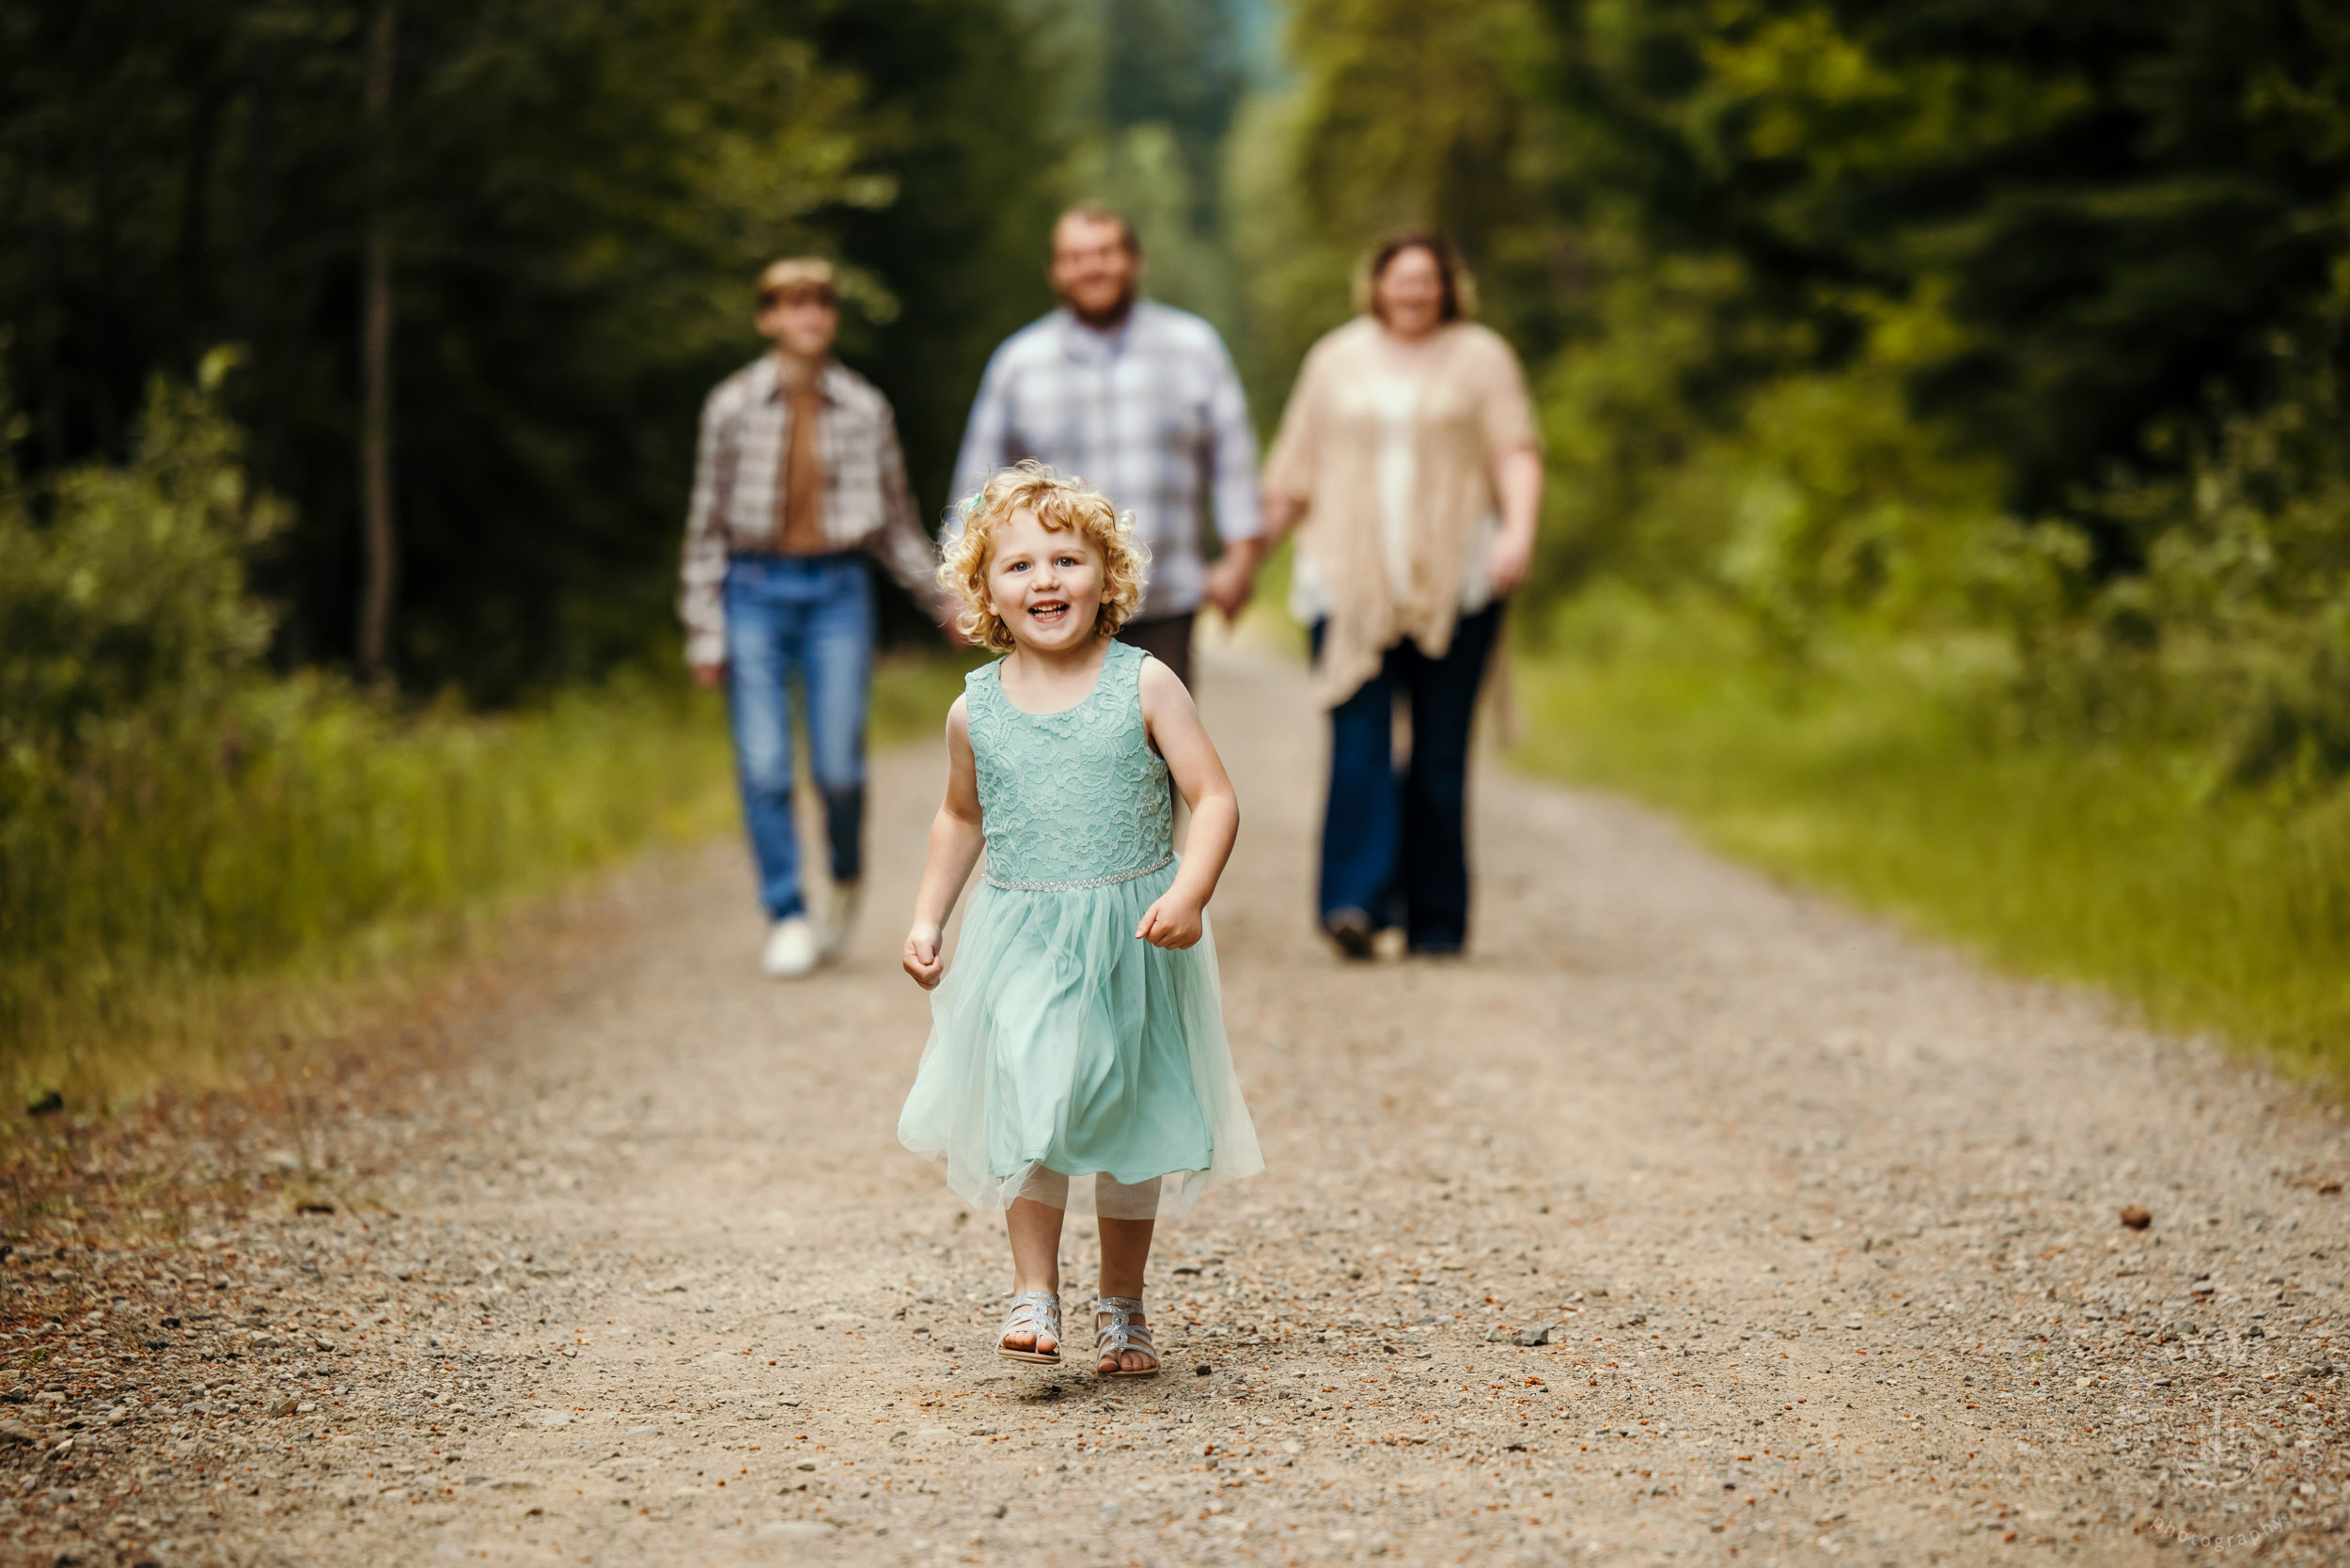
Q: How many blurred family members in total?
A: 3